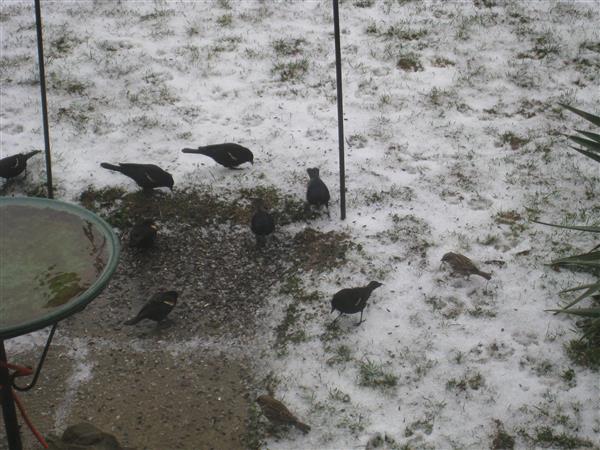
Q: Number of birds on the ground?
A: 10